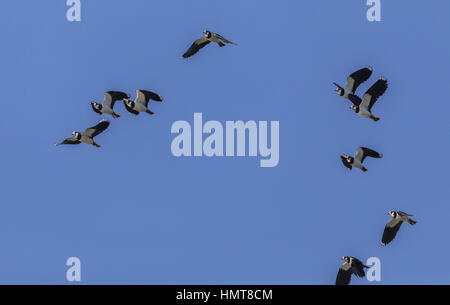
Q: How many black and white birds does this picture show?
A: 9